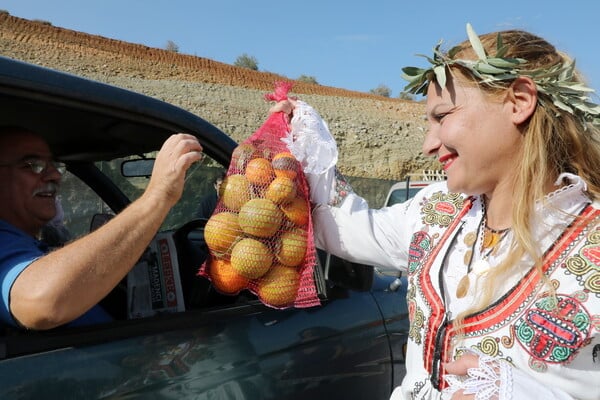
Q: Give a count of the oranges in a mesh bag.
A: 12